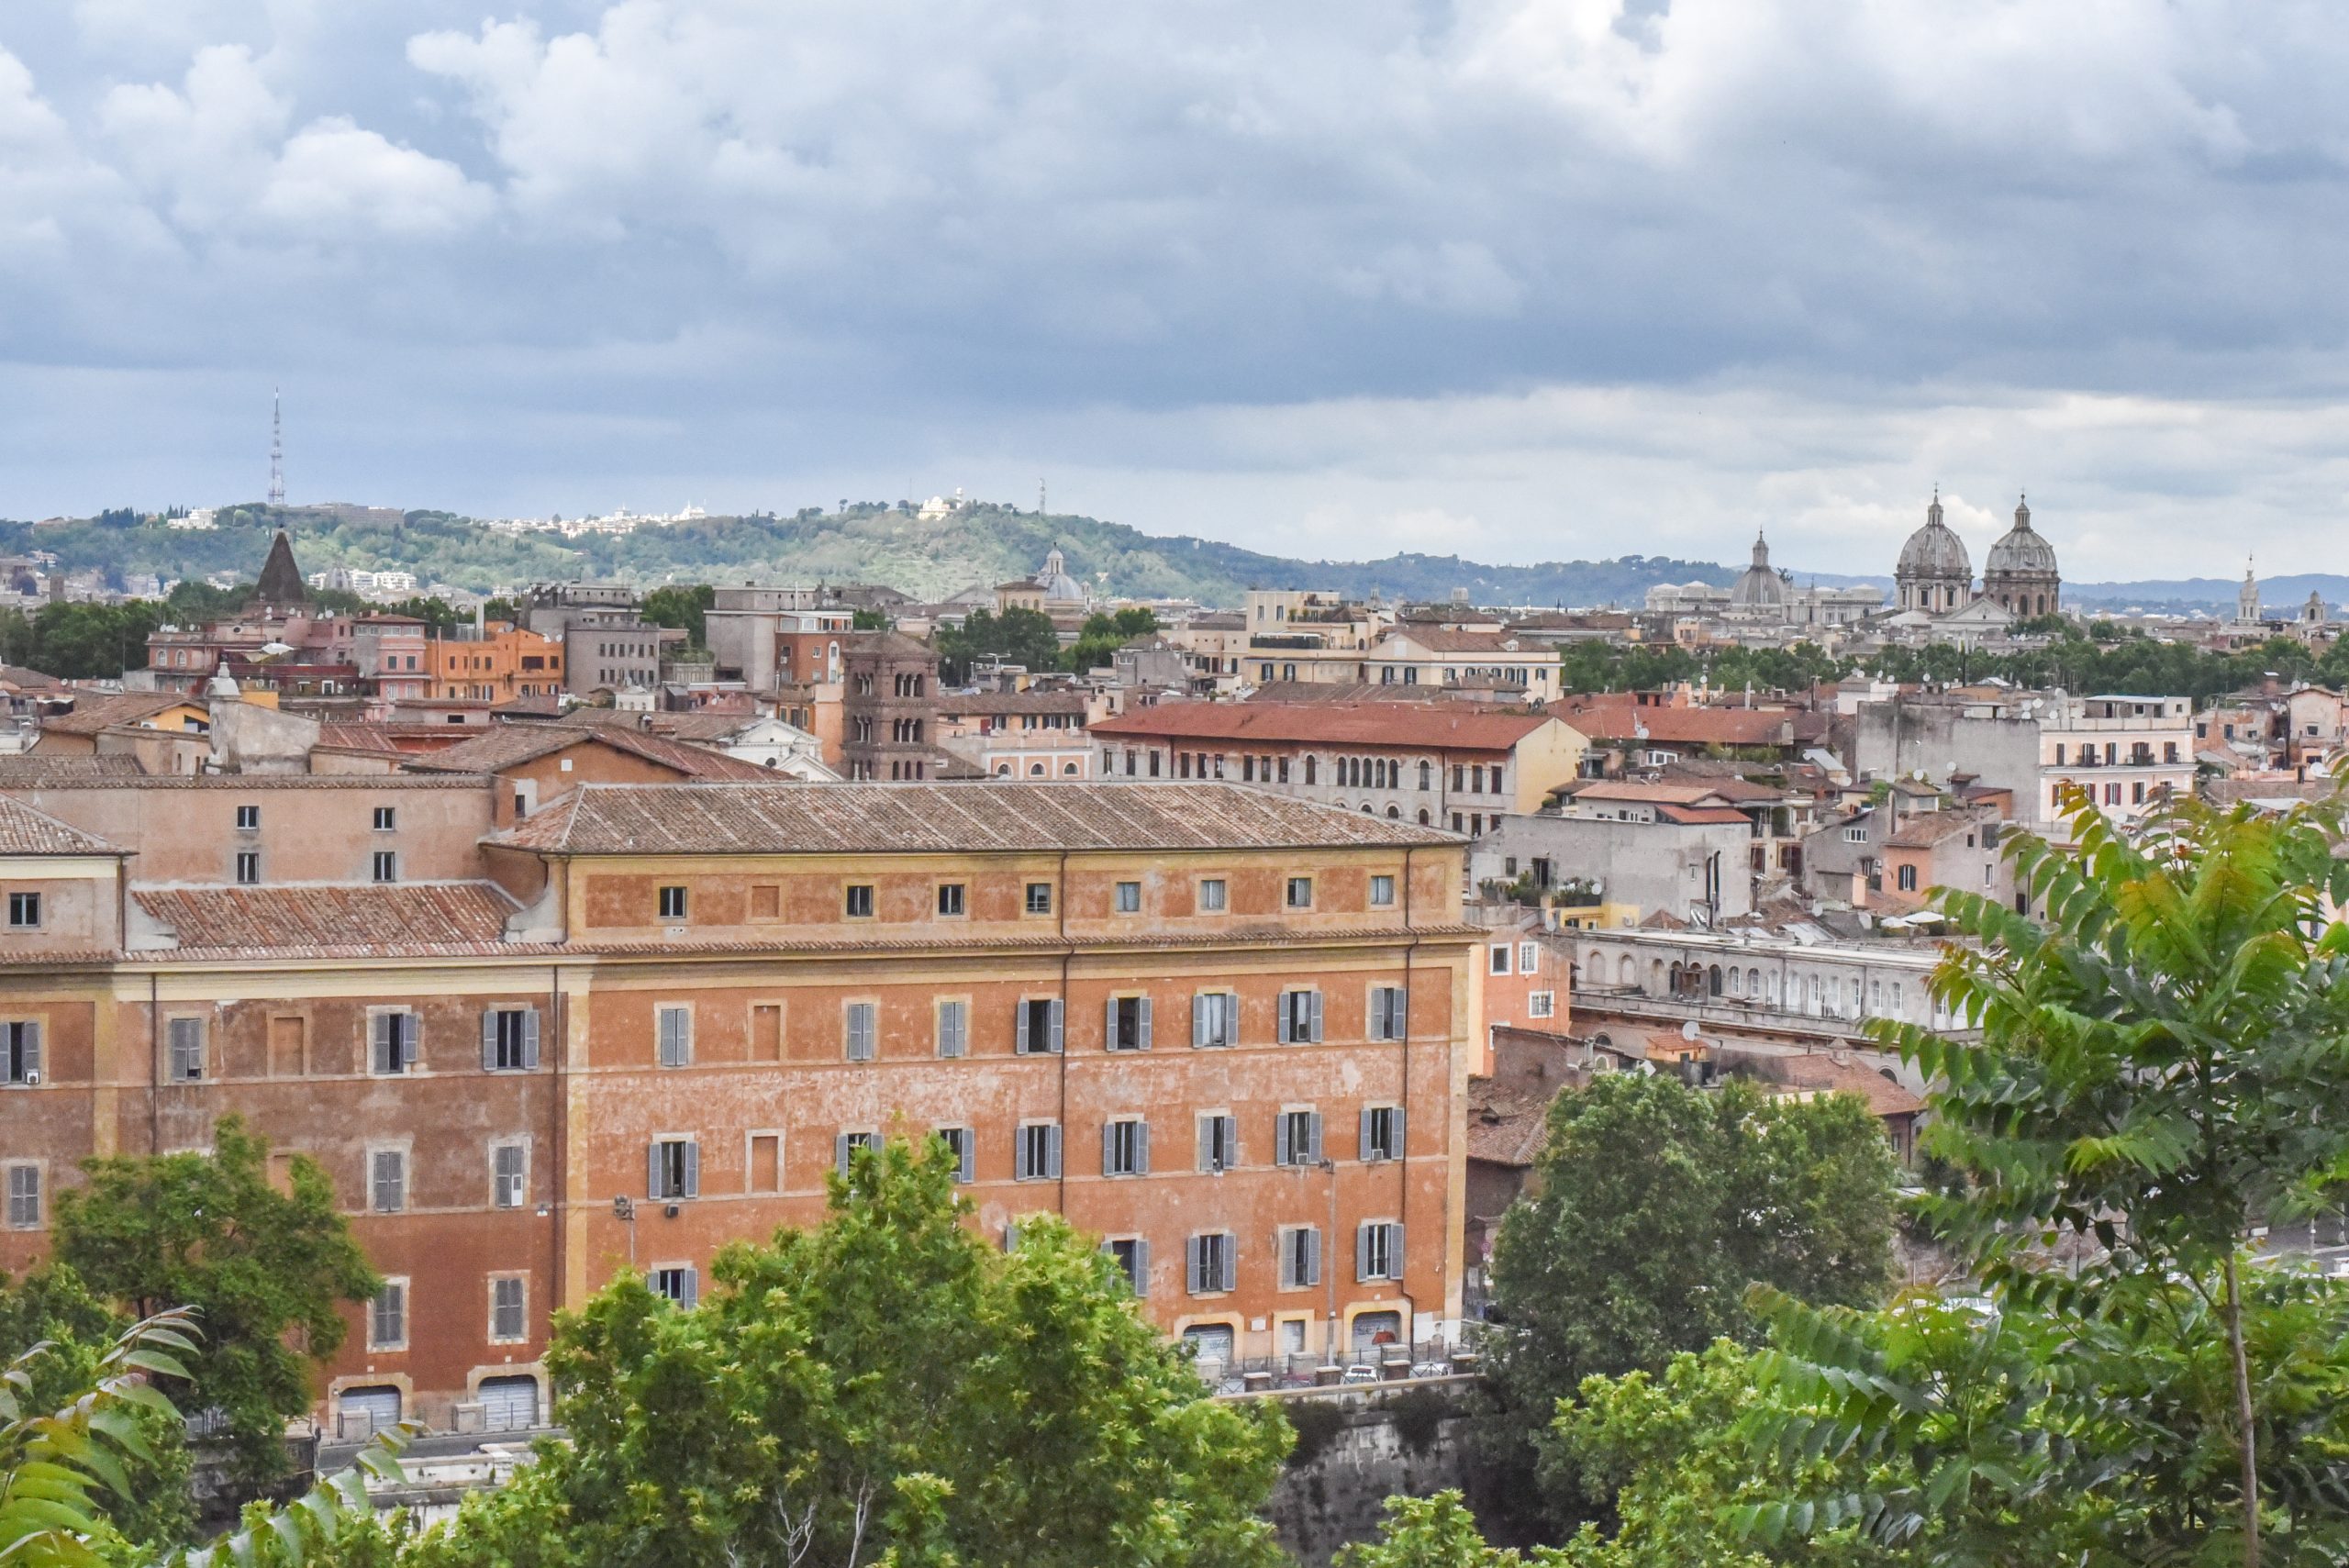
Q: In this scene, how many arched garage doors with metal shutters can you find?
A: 4